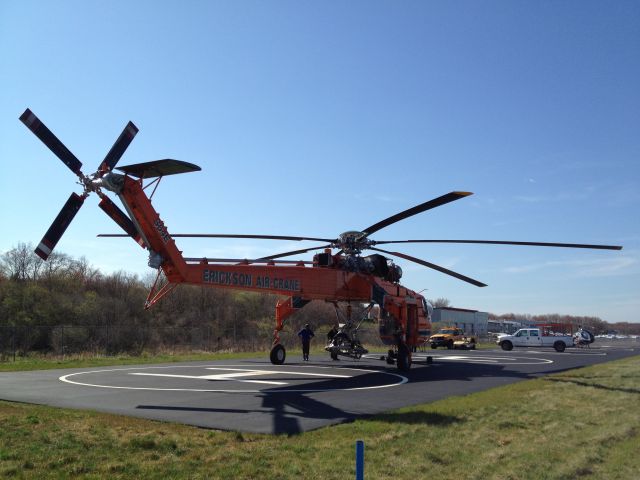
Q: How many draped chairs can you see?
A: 0